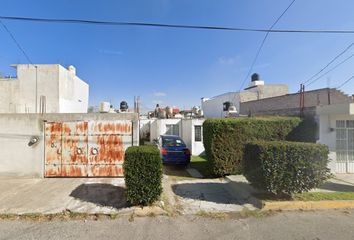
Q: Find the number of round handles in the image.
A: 2